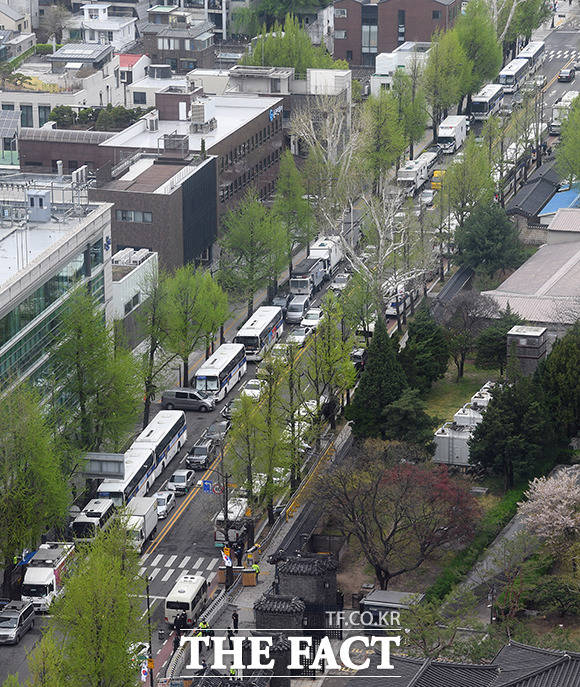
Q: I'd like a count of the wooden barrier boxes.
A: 2